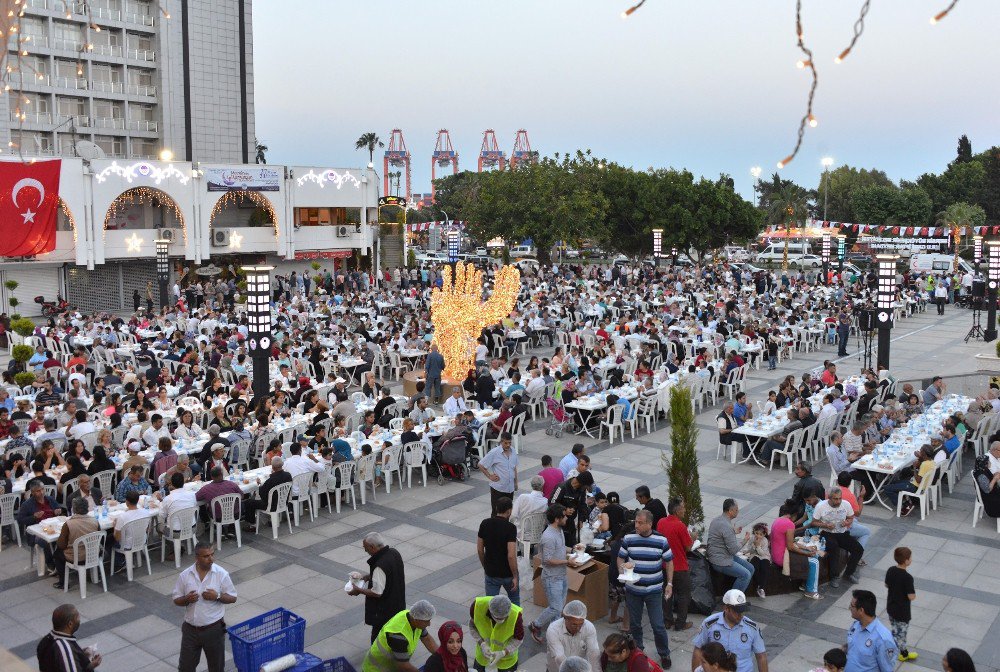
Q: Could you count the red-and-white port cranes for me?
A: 4